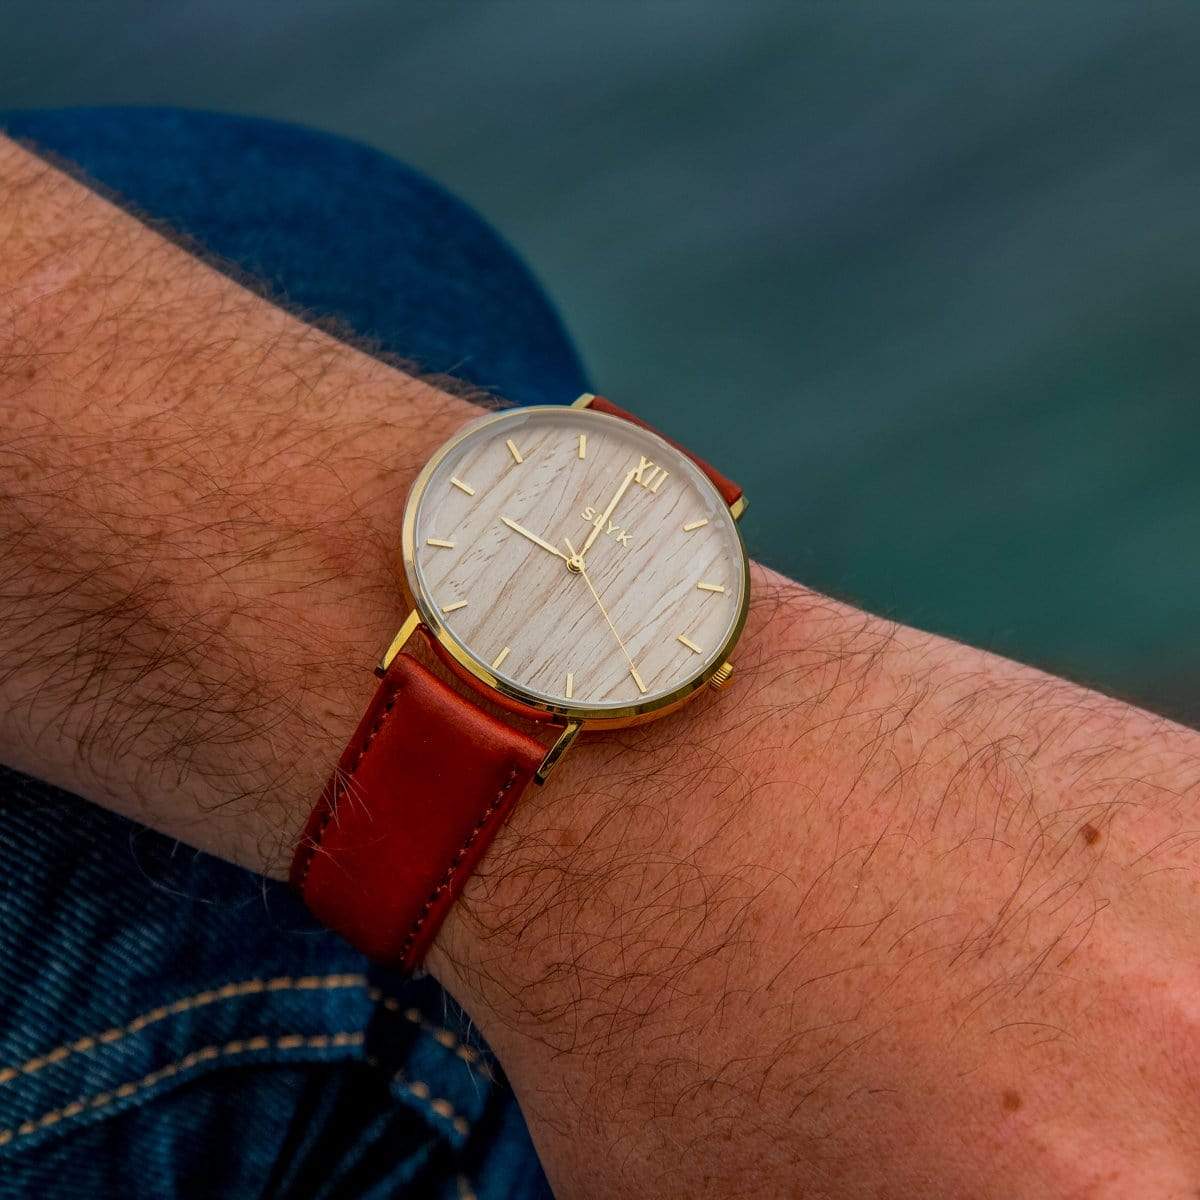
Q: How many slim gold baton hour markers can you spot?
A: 11